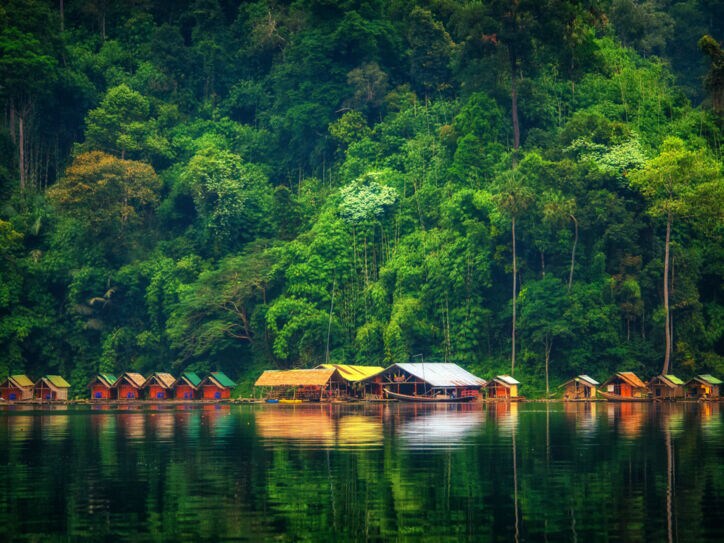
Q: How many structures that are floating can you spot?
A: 15